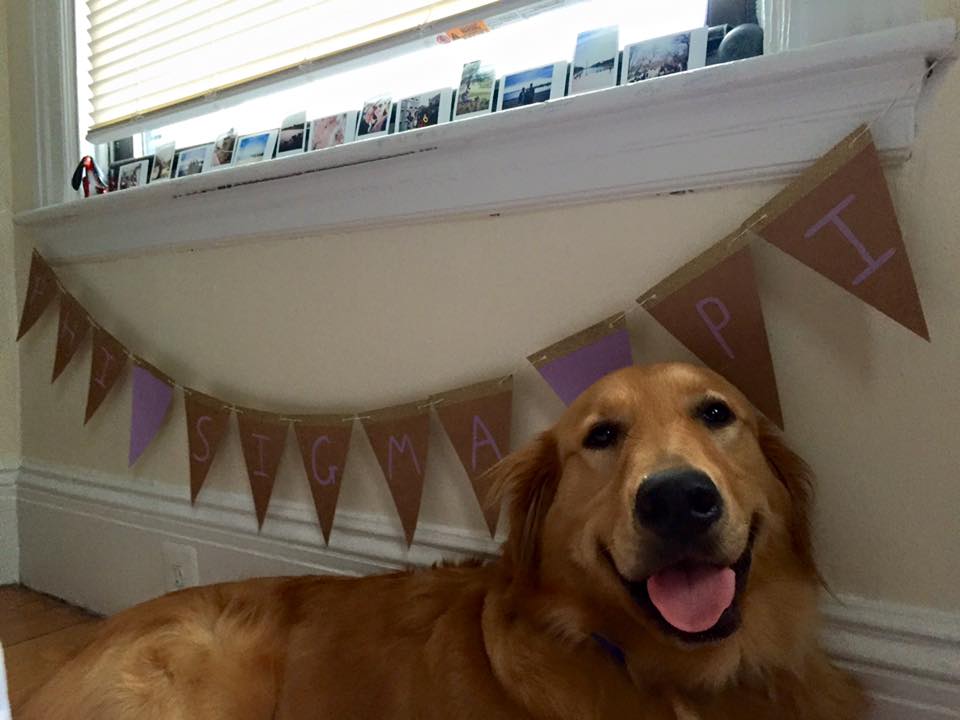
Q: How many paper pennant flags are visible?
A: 12